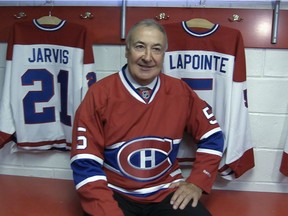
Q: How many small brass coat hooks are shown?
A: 4